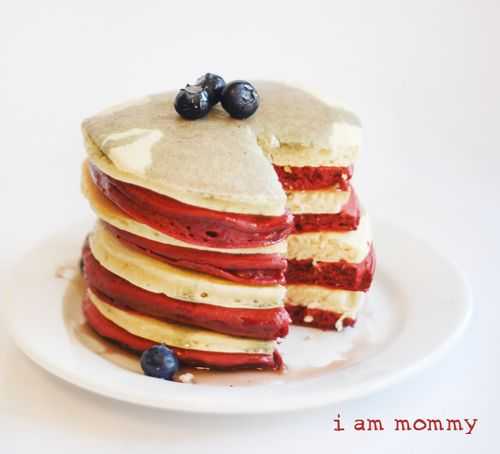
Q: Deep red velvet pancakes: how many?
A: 4